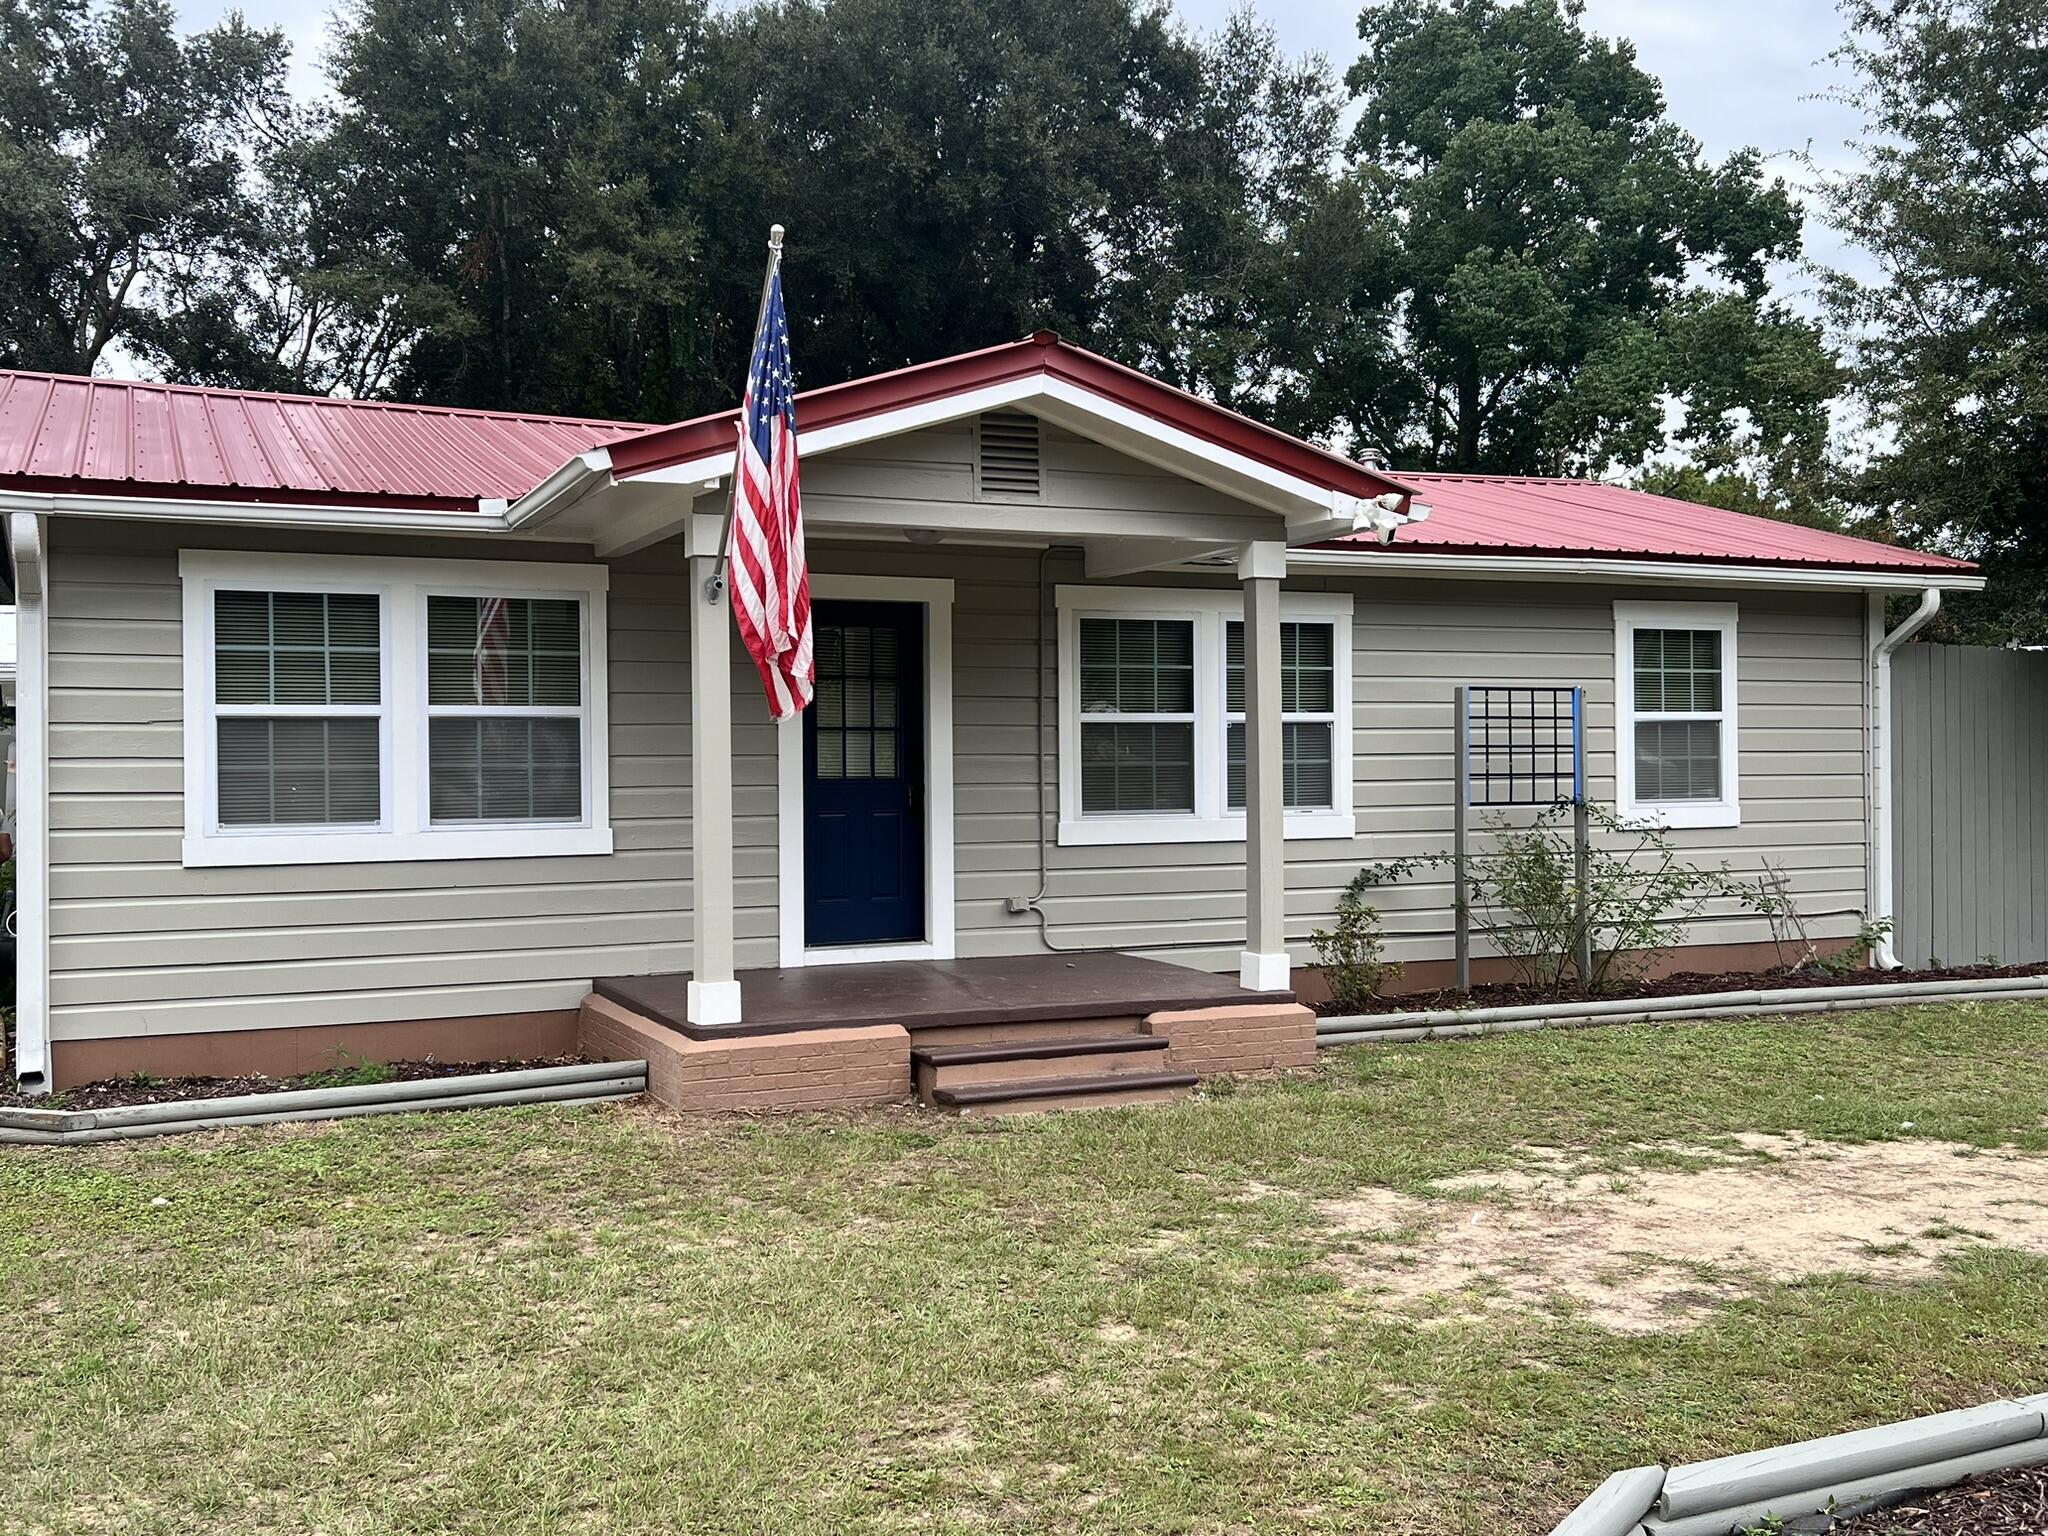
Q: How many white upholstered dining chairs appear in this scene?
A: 0